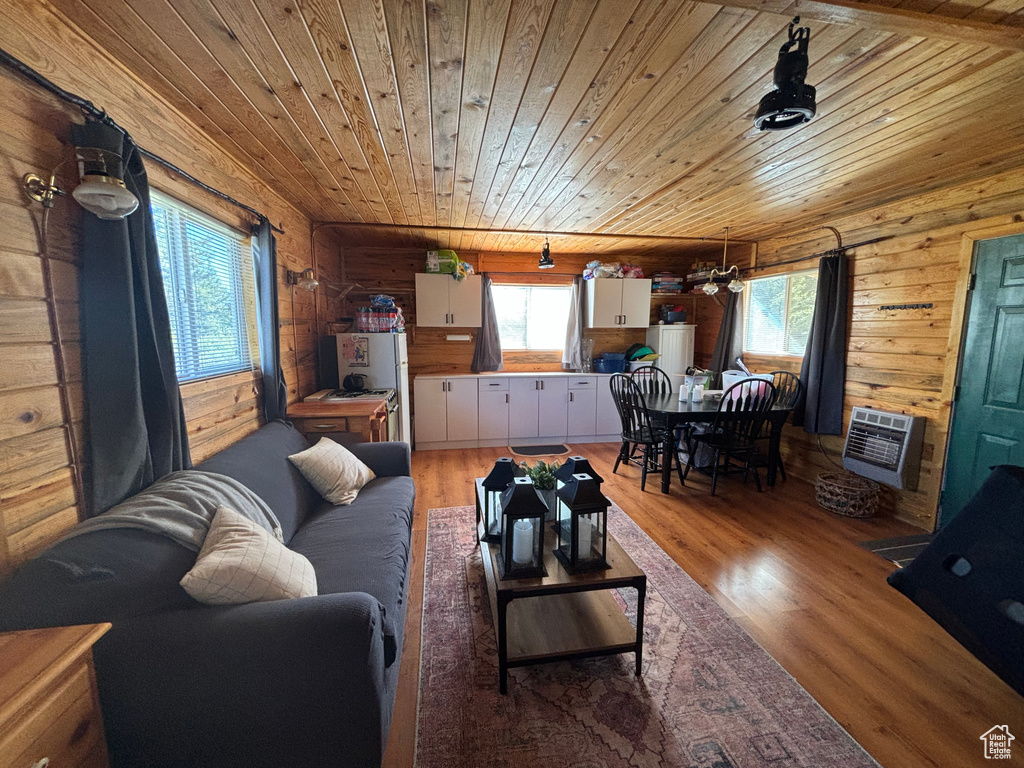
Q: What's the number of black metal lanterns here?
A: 4